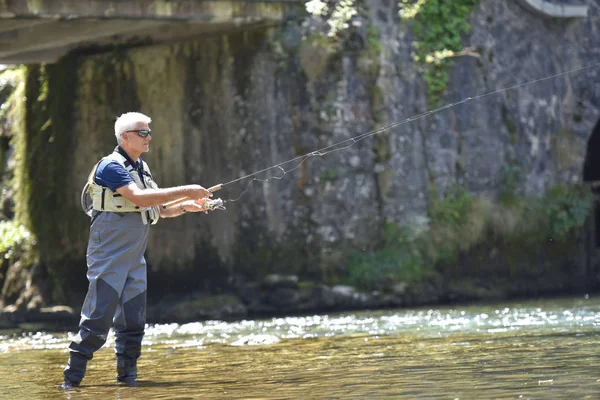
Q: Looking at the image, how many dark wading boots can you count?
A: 2